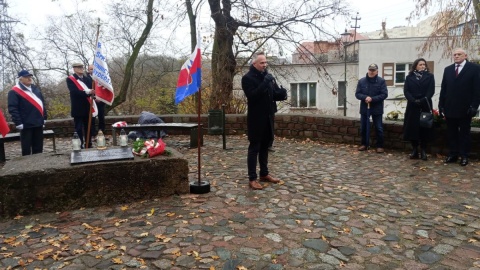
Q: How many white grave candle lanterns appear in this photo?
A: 3